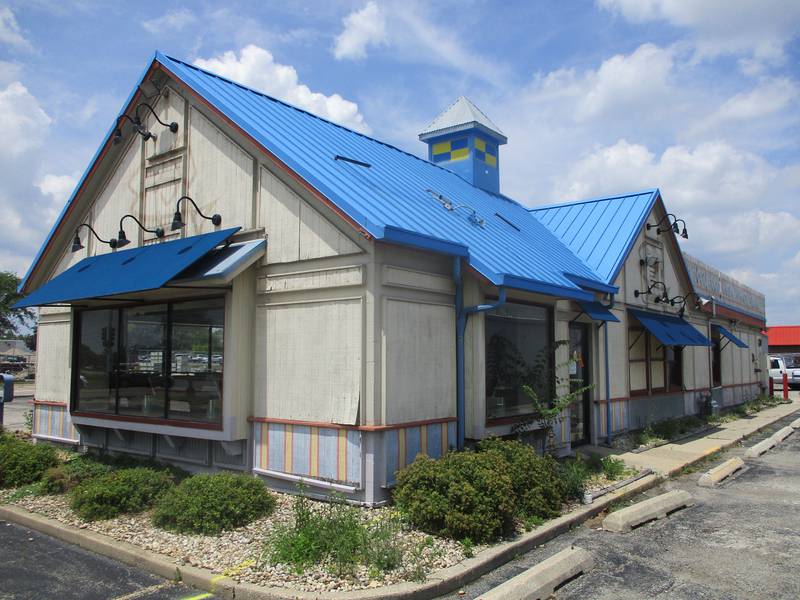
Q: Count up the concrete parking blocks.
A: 6